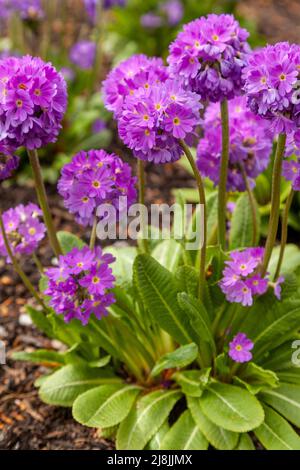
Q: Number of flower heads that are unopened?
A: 0